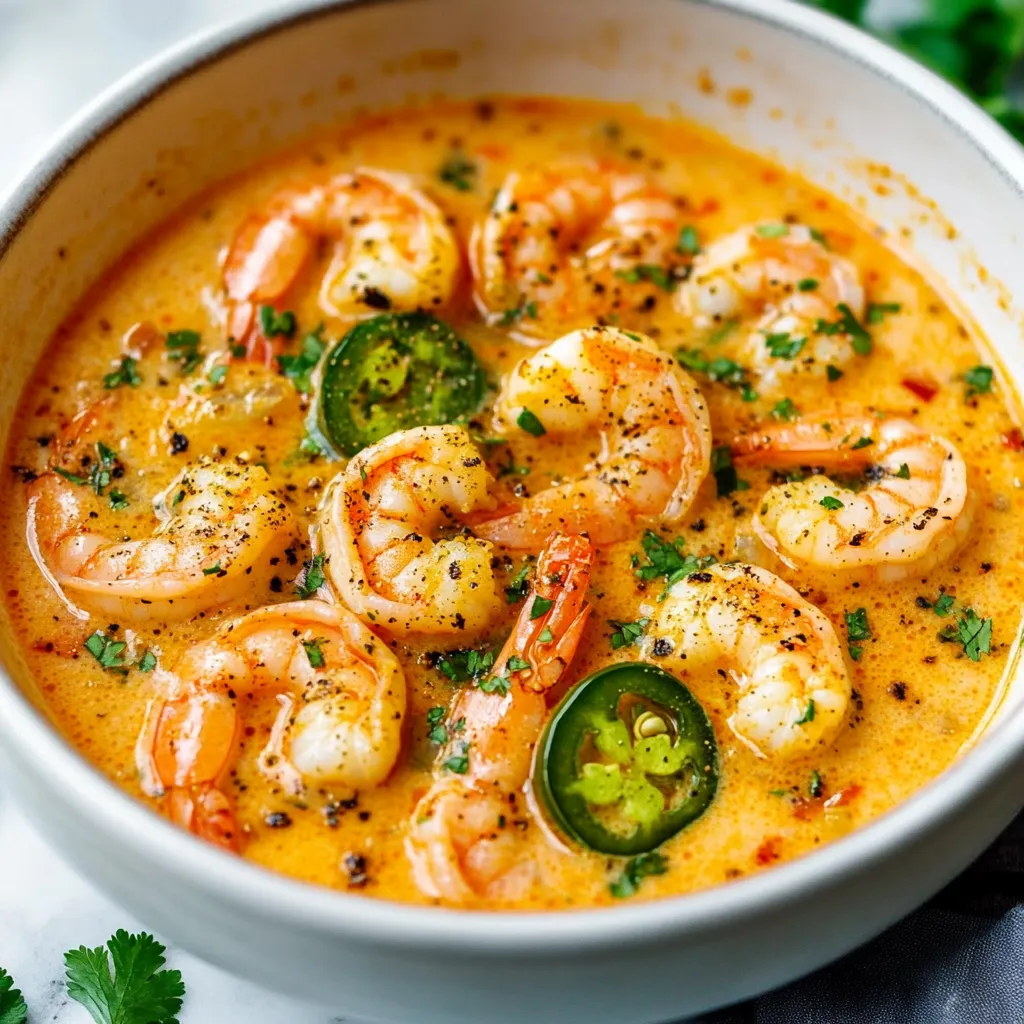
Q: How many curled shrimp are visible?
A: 10